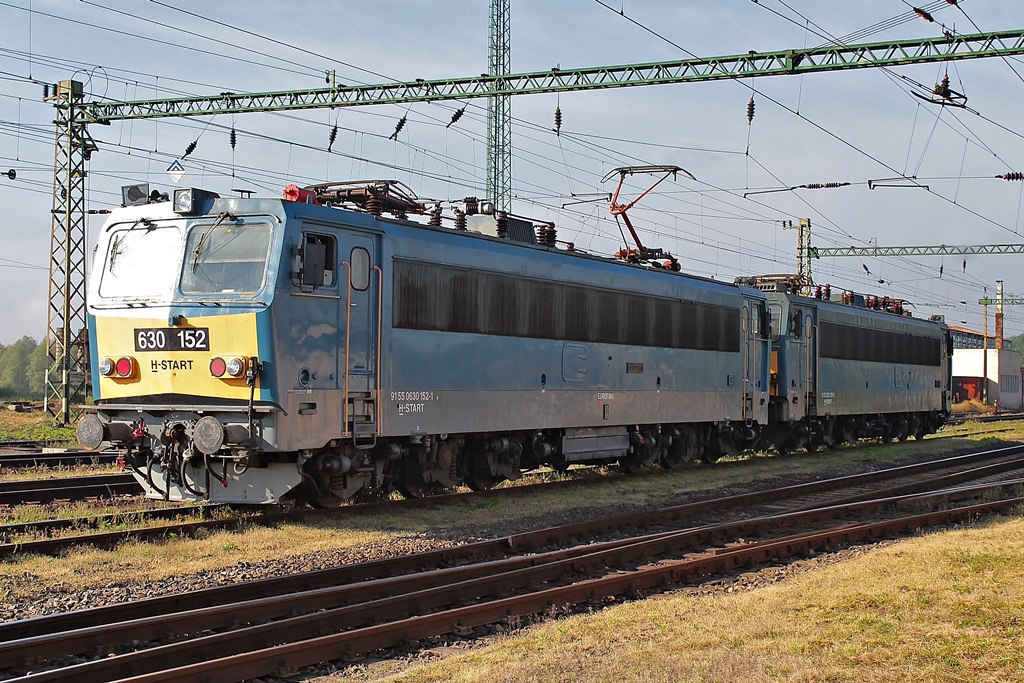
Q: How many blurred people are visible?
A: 0